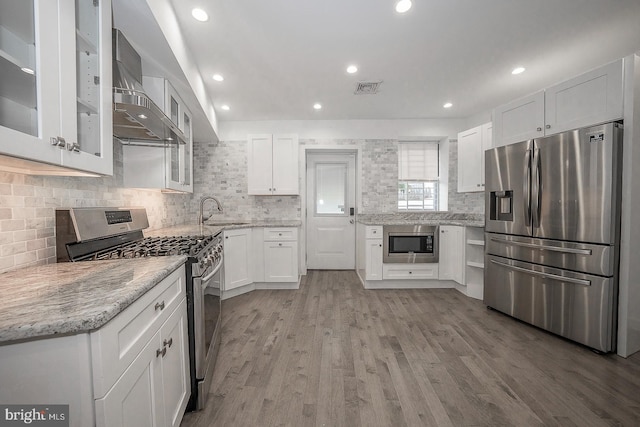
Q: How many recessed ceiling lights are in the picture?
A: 8